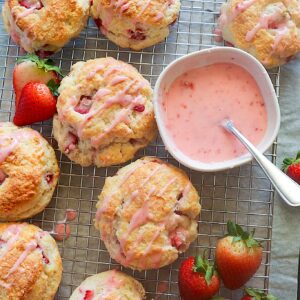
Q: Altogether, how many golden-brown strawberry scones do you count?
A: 8